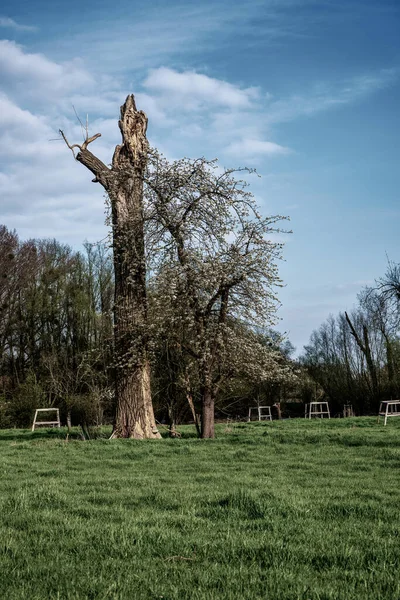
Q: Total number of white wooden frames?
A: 4